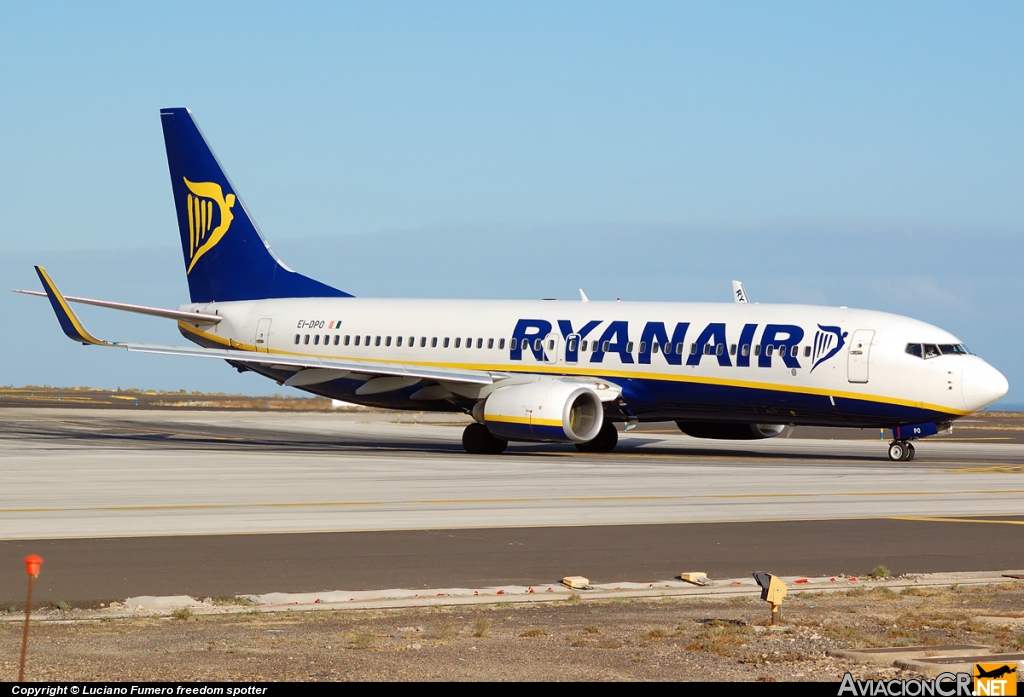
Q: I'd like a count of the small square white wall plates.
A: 0